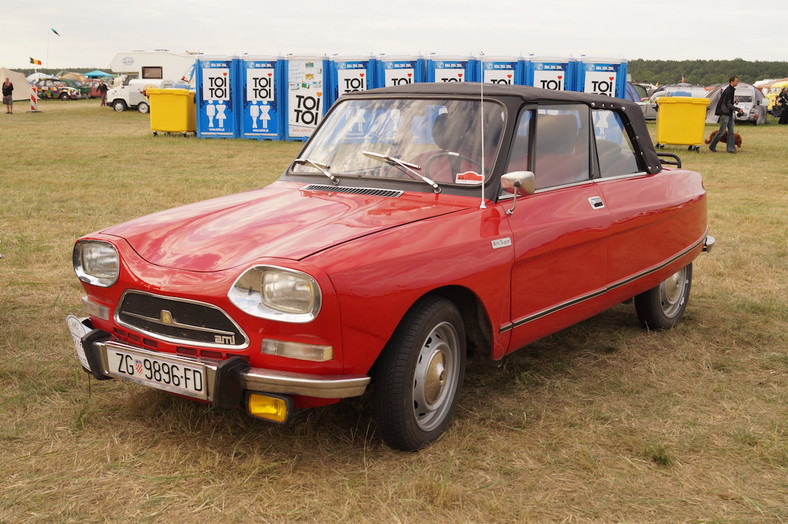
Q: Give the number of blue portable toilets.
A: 9